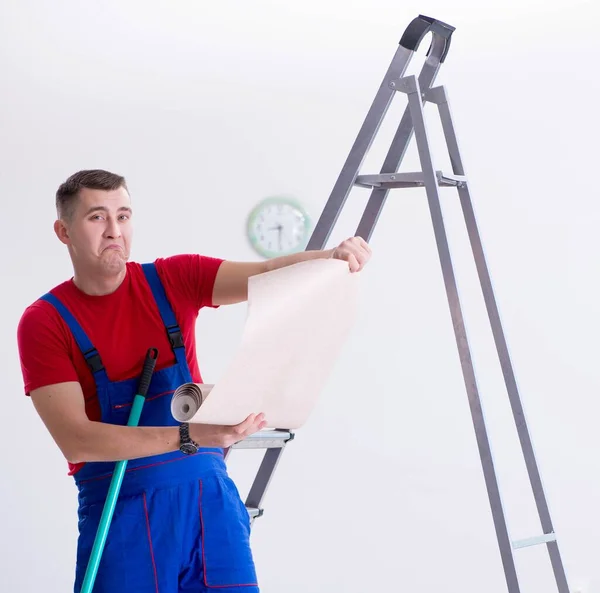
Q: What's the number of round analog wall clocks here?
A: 1